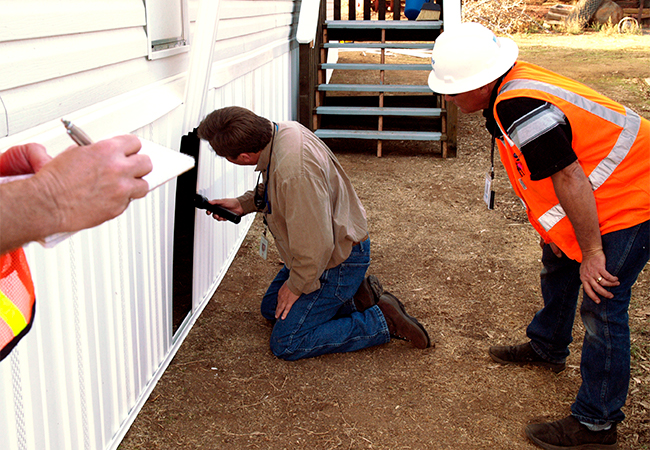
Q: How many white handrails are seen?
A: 2